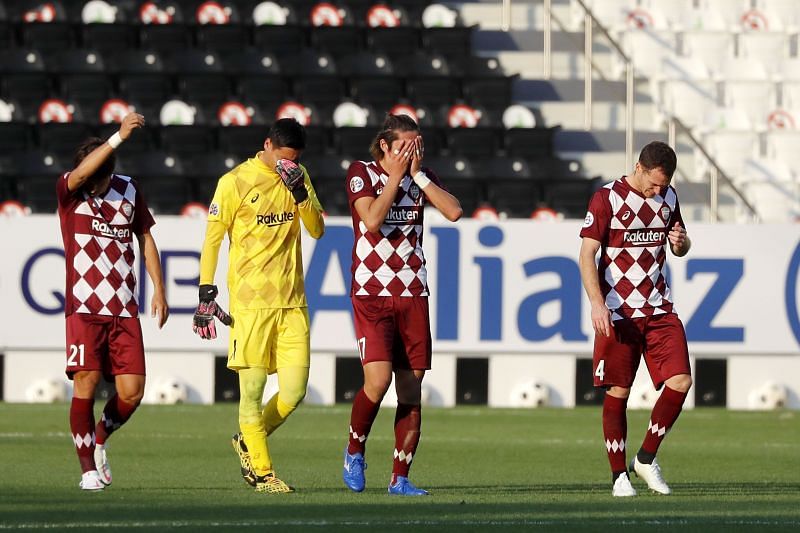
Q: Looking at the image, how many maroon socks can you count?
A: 6